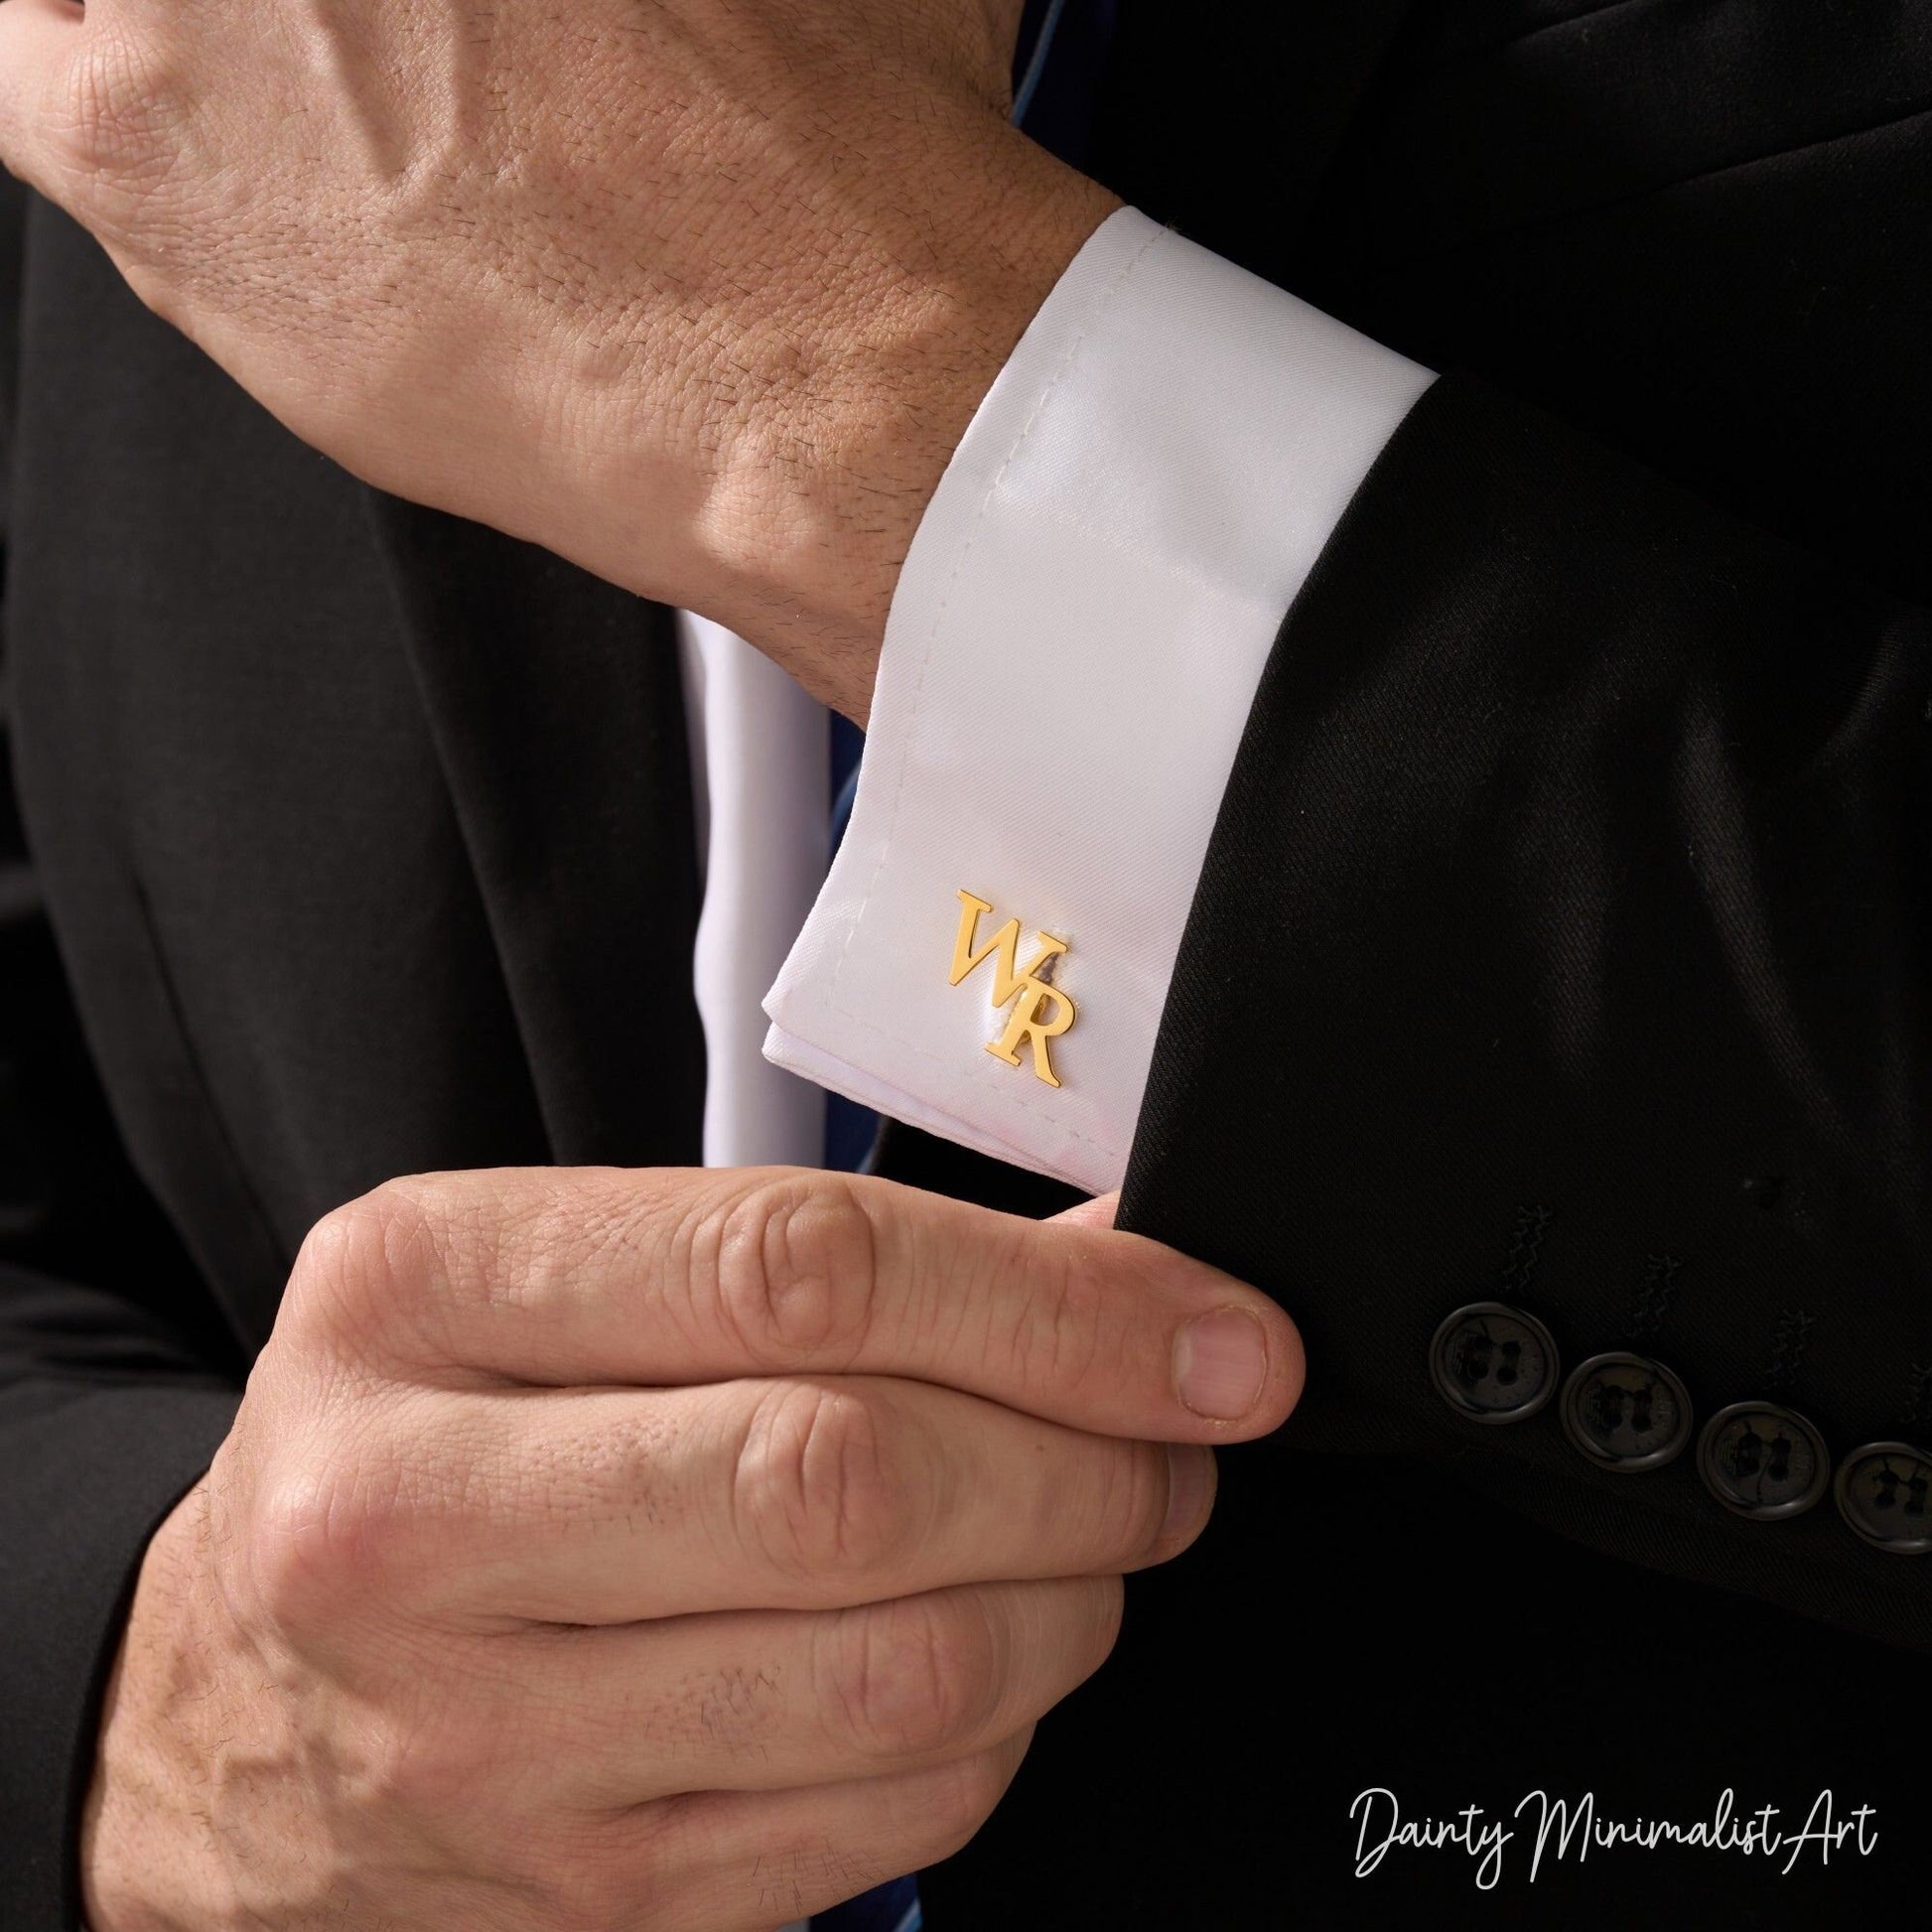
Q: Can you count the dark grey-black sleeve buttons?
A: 4